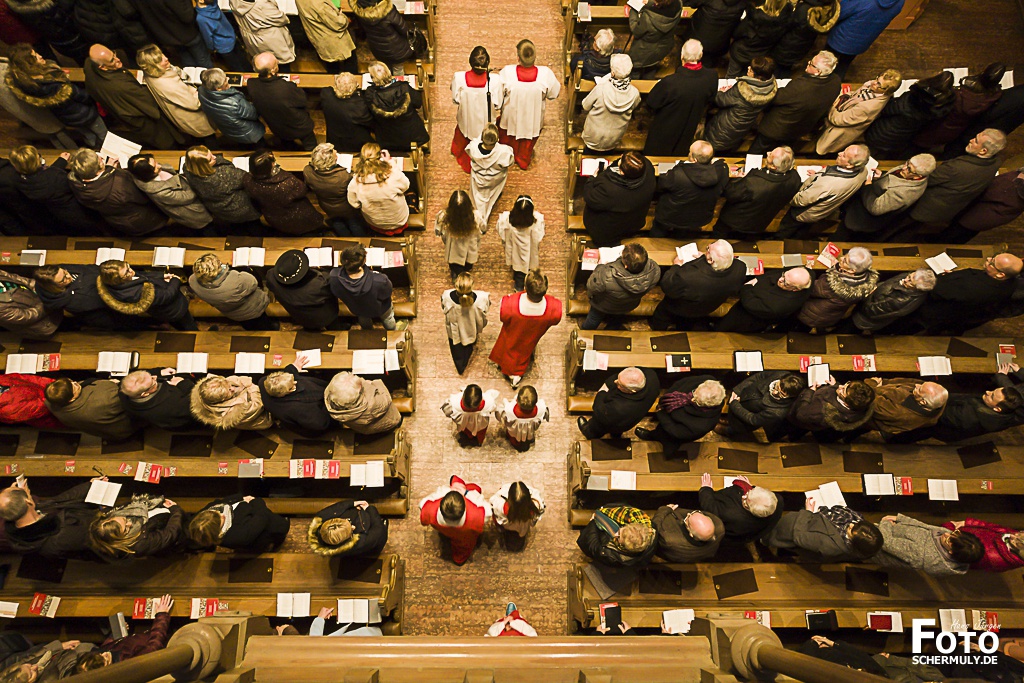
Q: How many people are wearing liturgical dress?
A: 12